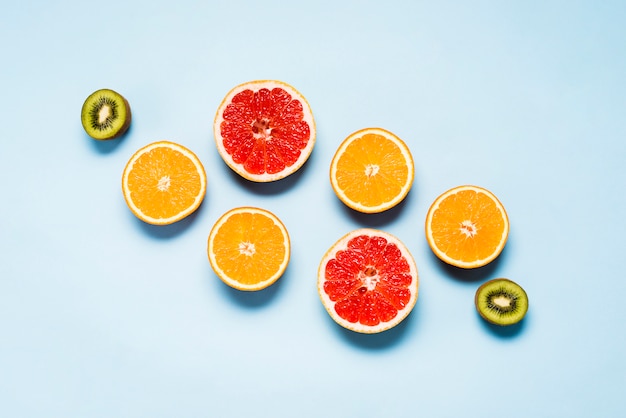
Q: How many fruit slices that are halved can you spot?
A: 8